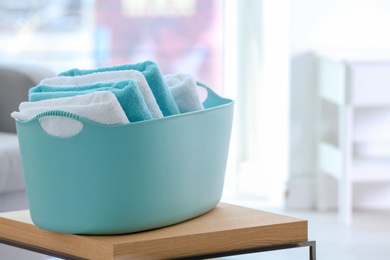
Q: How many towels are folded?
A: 5